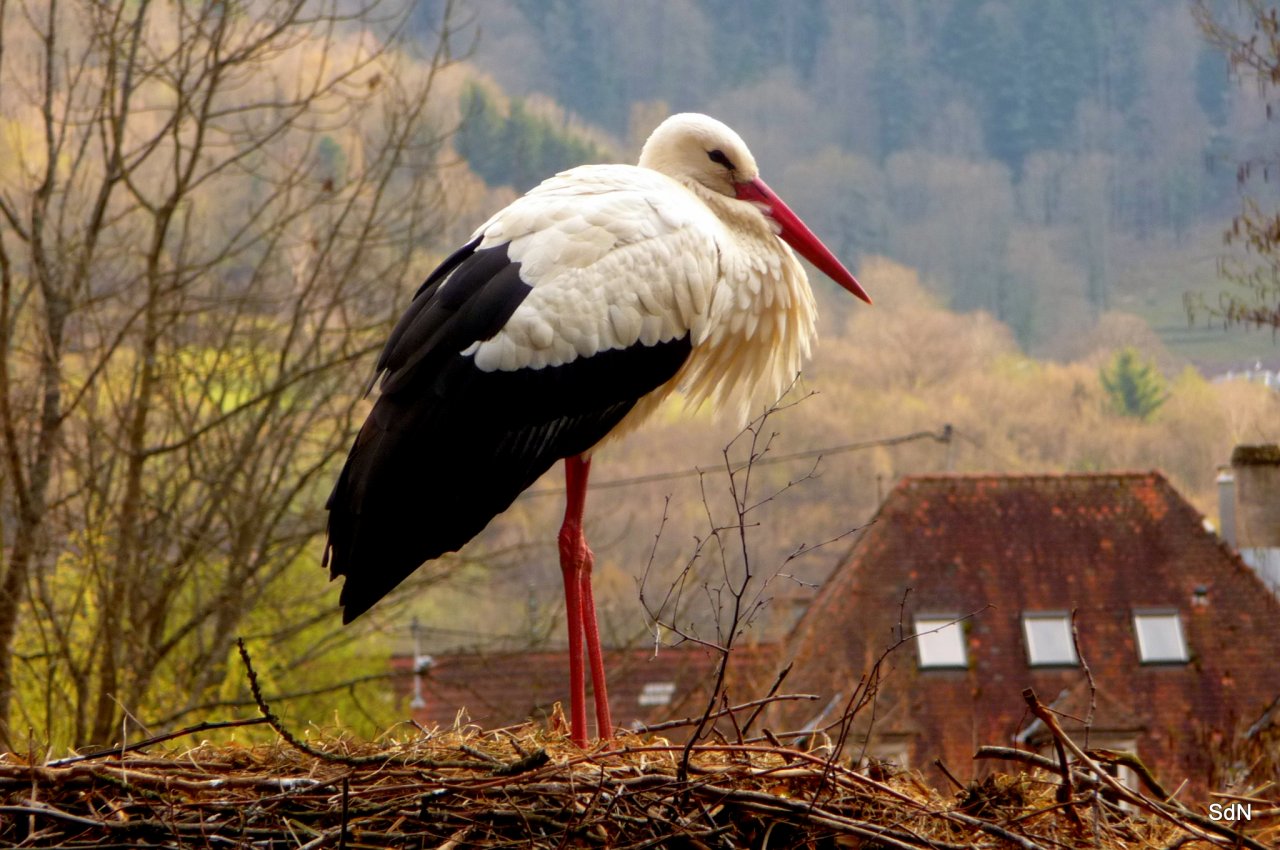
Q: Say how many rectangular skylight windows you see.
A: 3